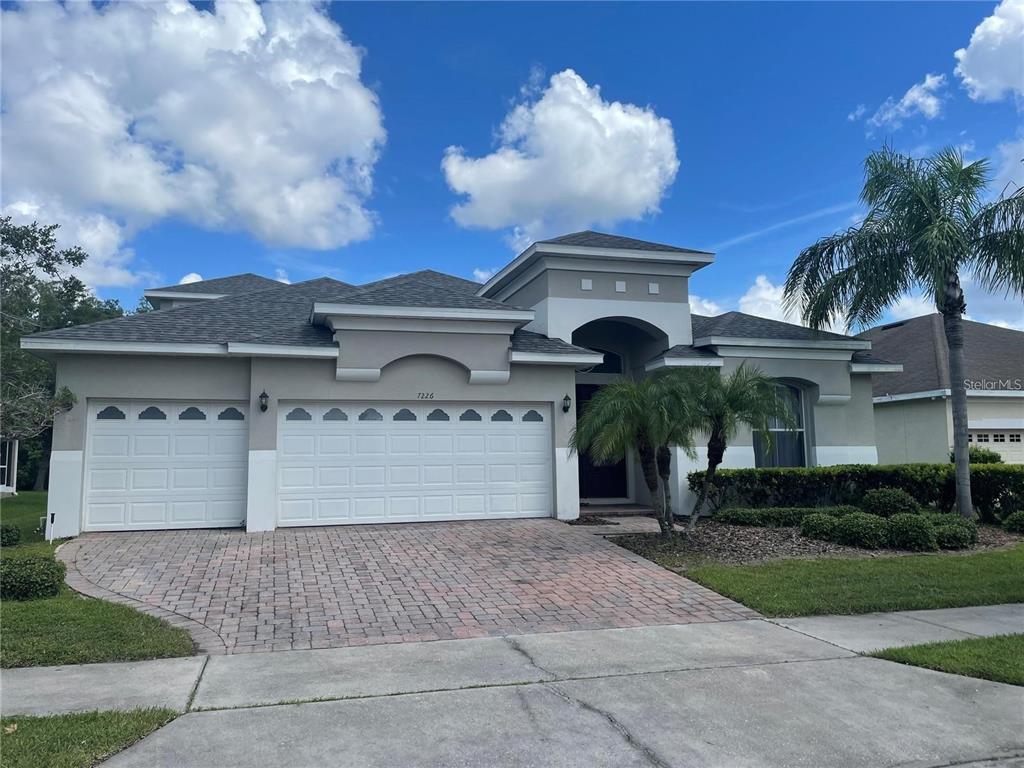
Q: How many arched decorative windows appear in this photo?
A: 12